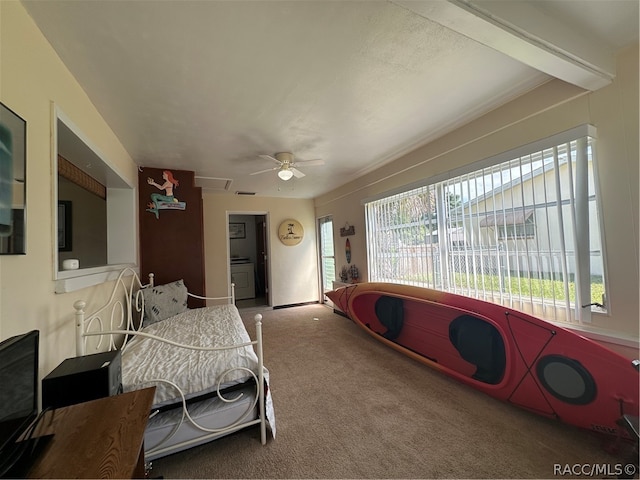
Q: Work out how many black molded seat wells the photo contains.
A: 2